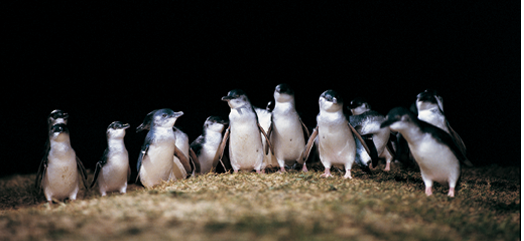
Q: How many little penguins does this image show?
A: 13